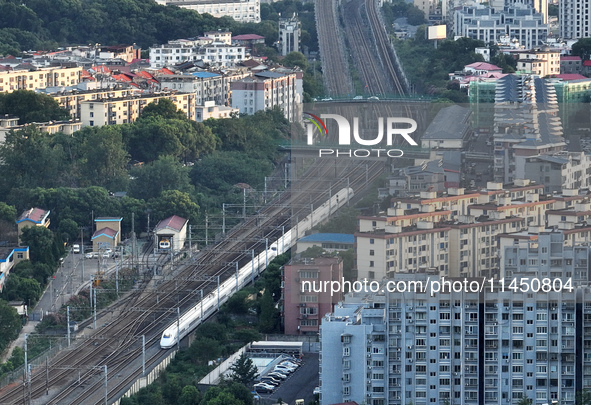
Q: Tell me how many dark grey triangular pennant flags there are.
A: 0